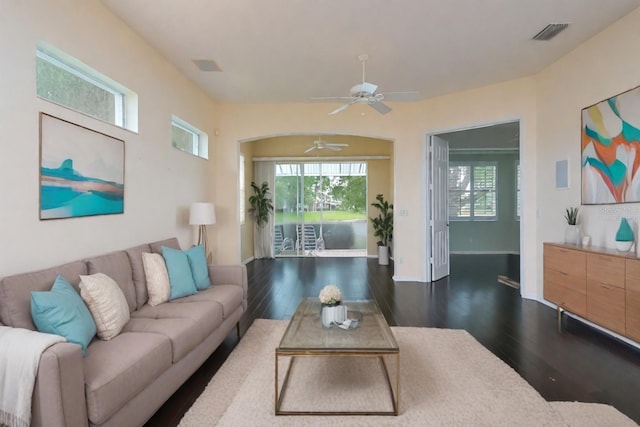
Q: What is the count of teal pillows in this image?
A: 3